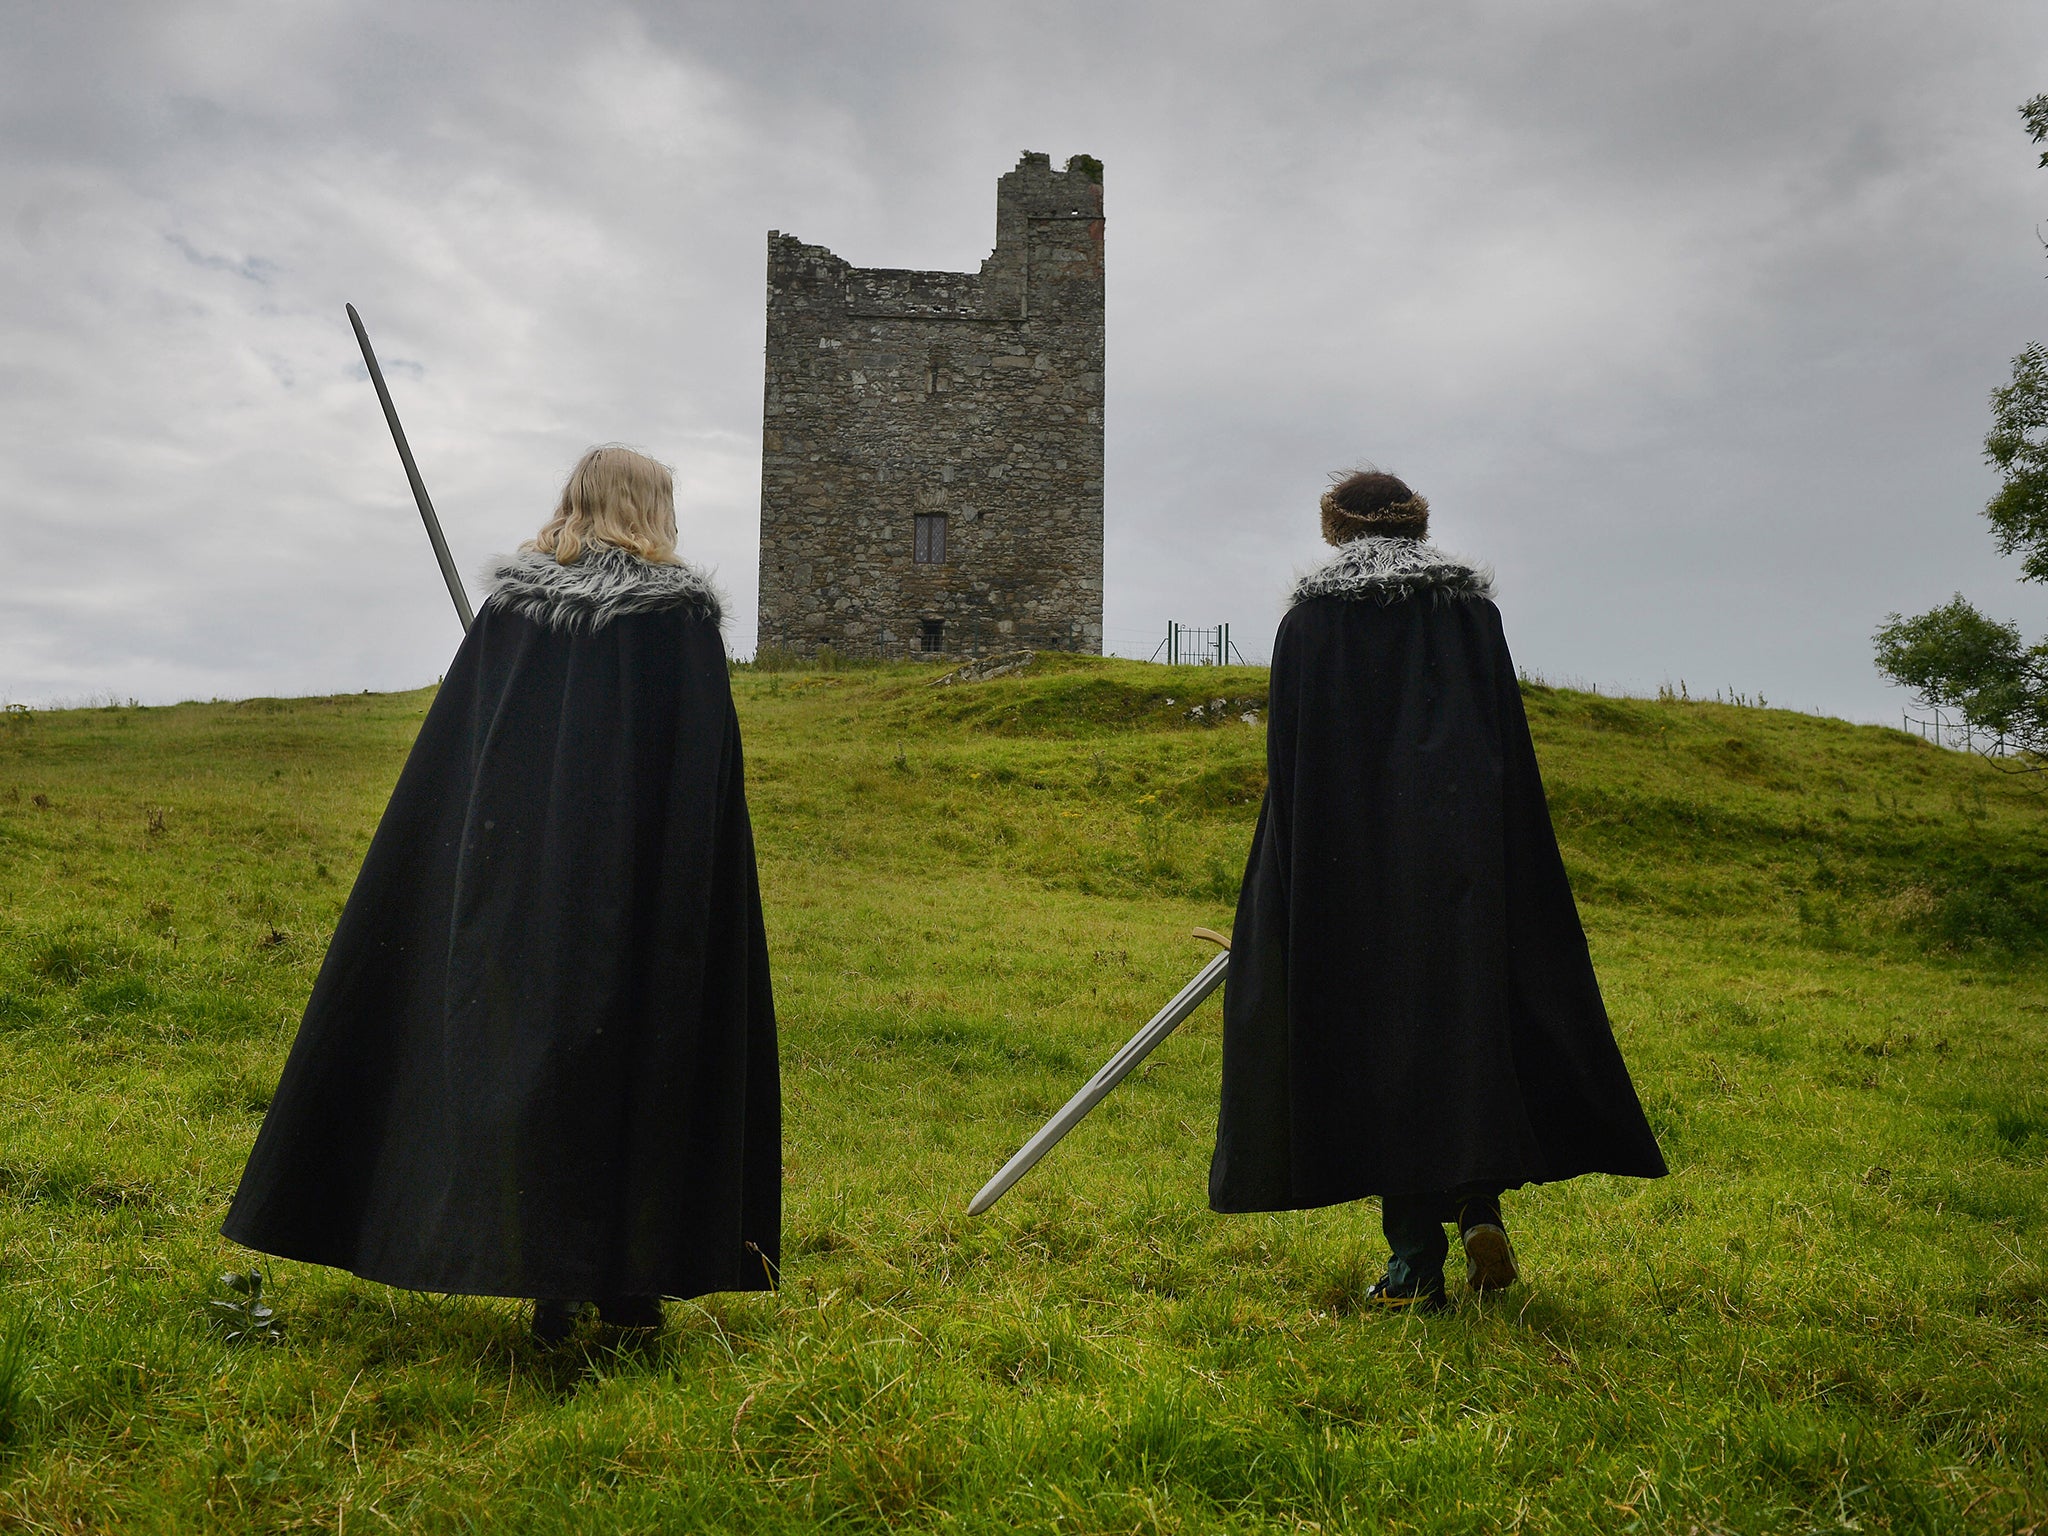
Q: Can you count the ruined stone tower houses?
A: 1